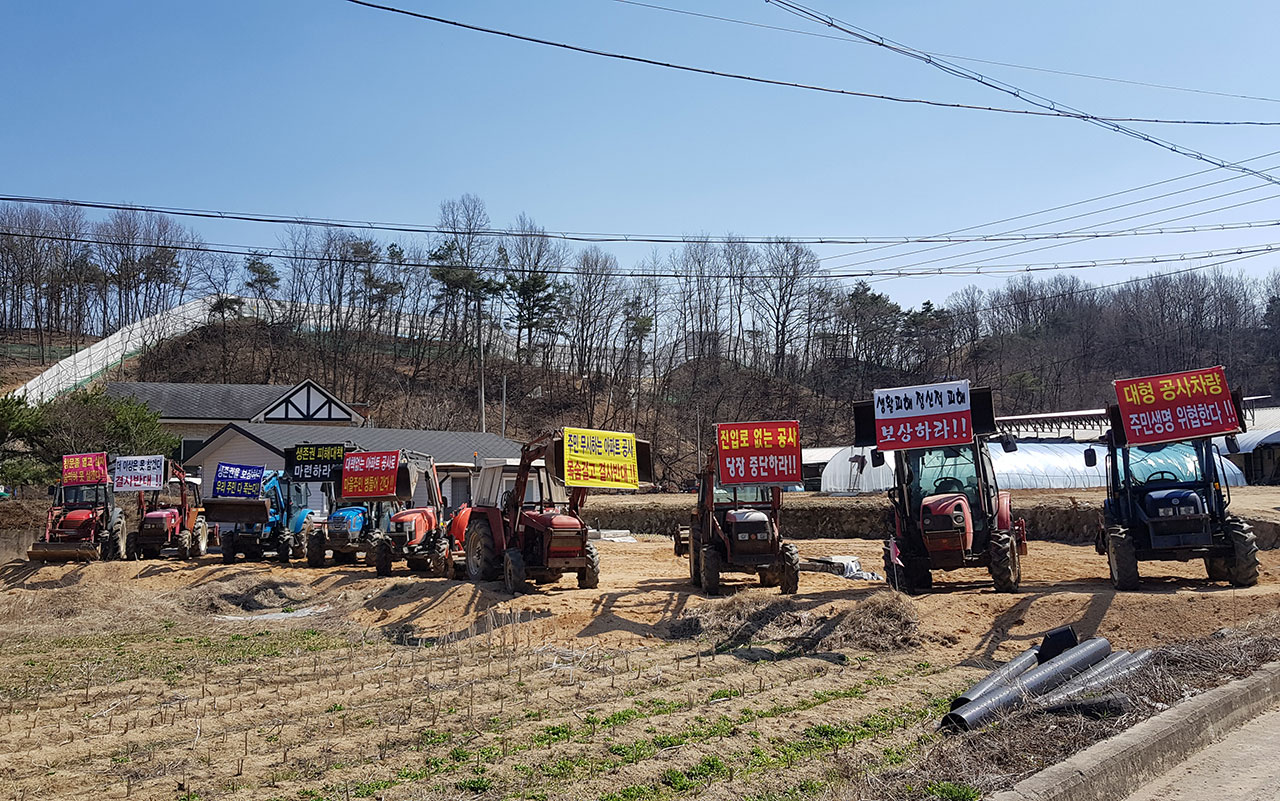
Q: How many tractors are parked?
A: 9